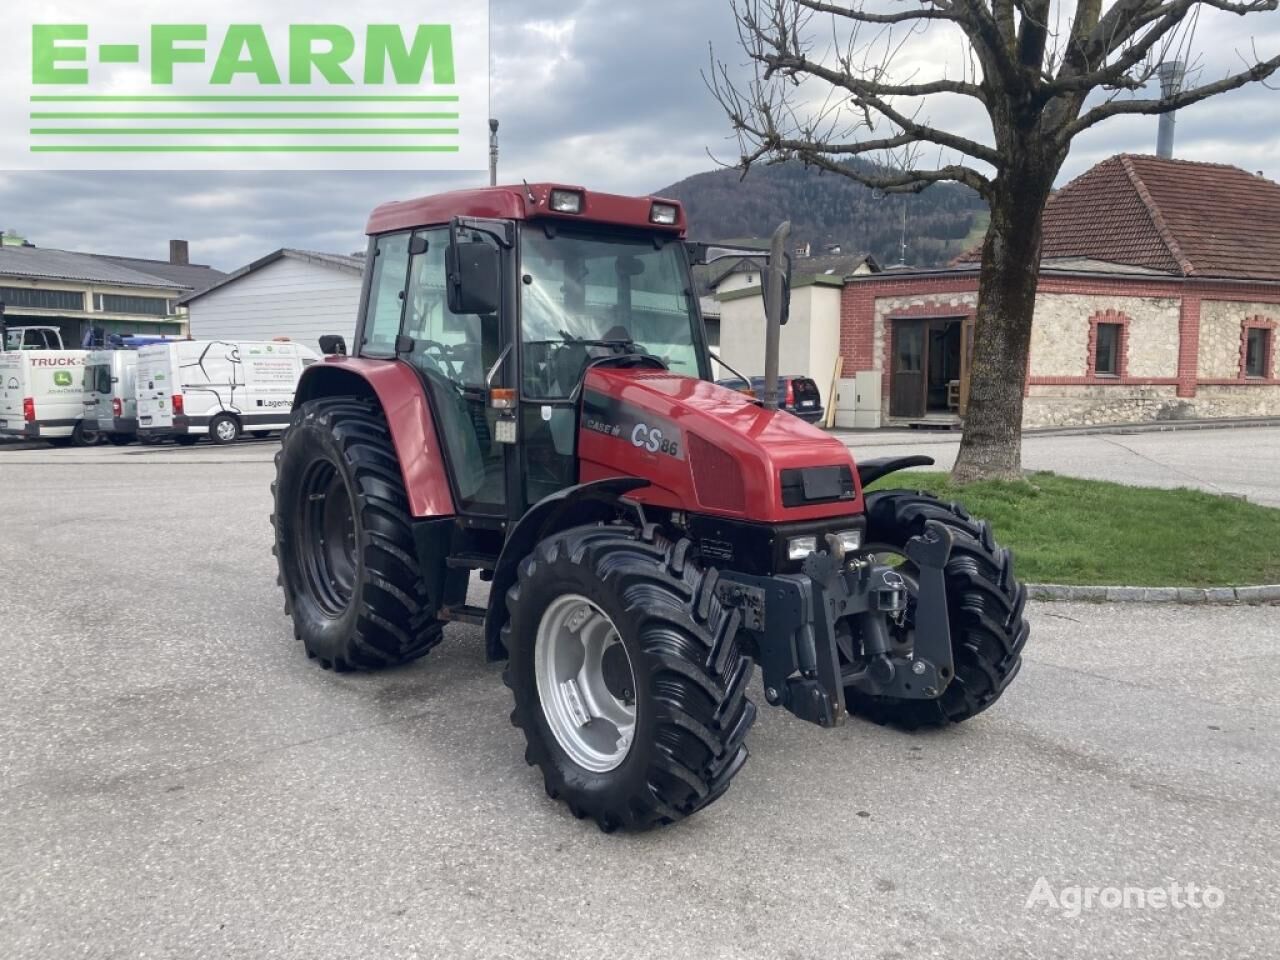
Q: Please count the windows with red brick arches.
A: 2